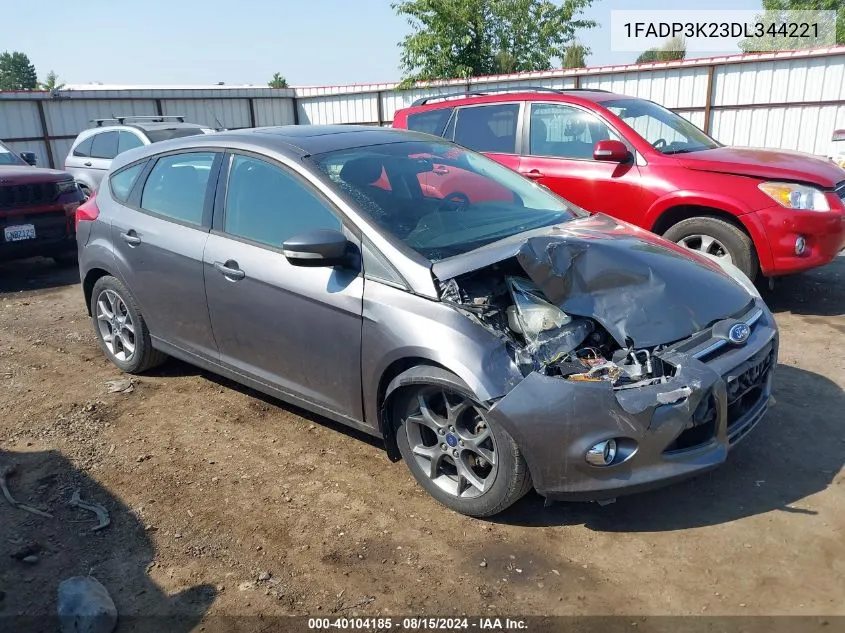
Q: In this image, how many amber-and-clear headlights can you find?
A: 1